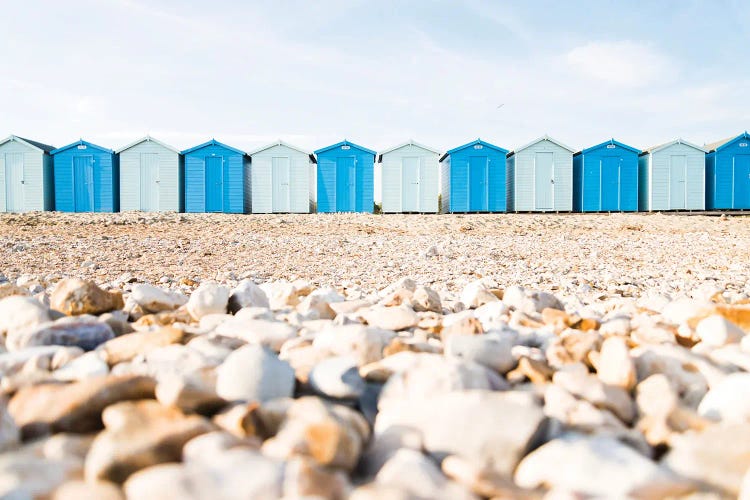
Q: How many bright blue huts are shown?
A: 6